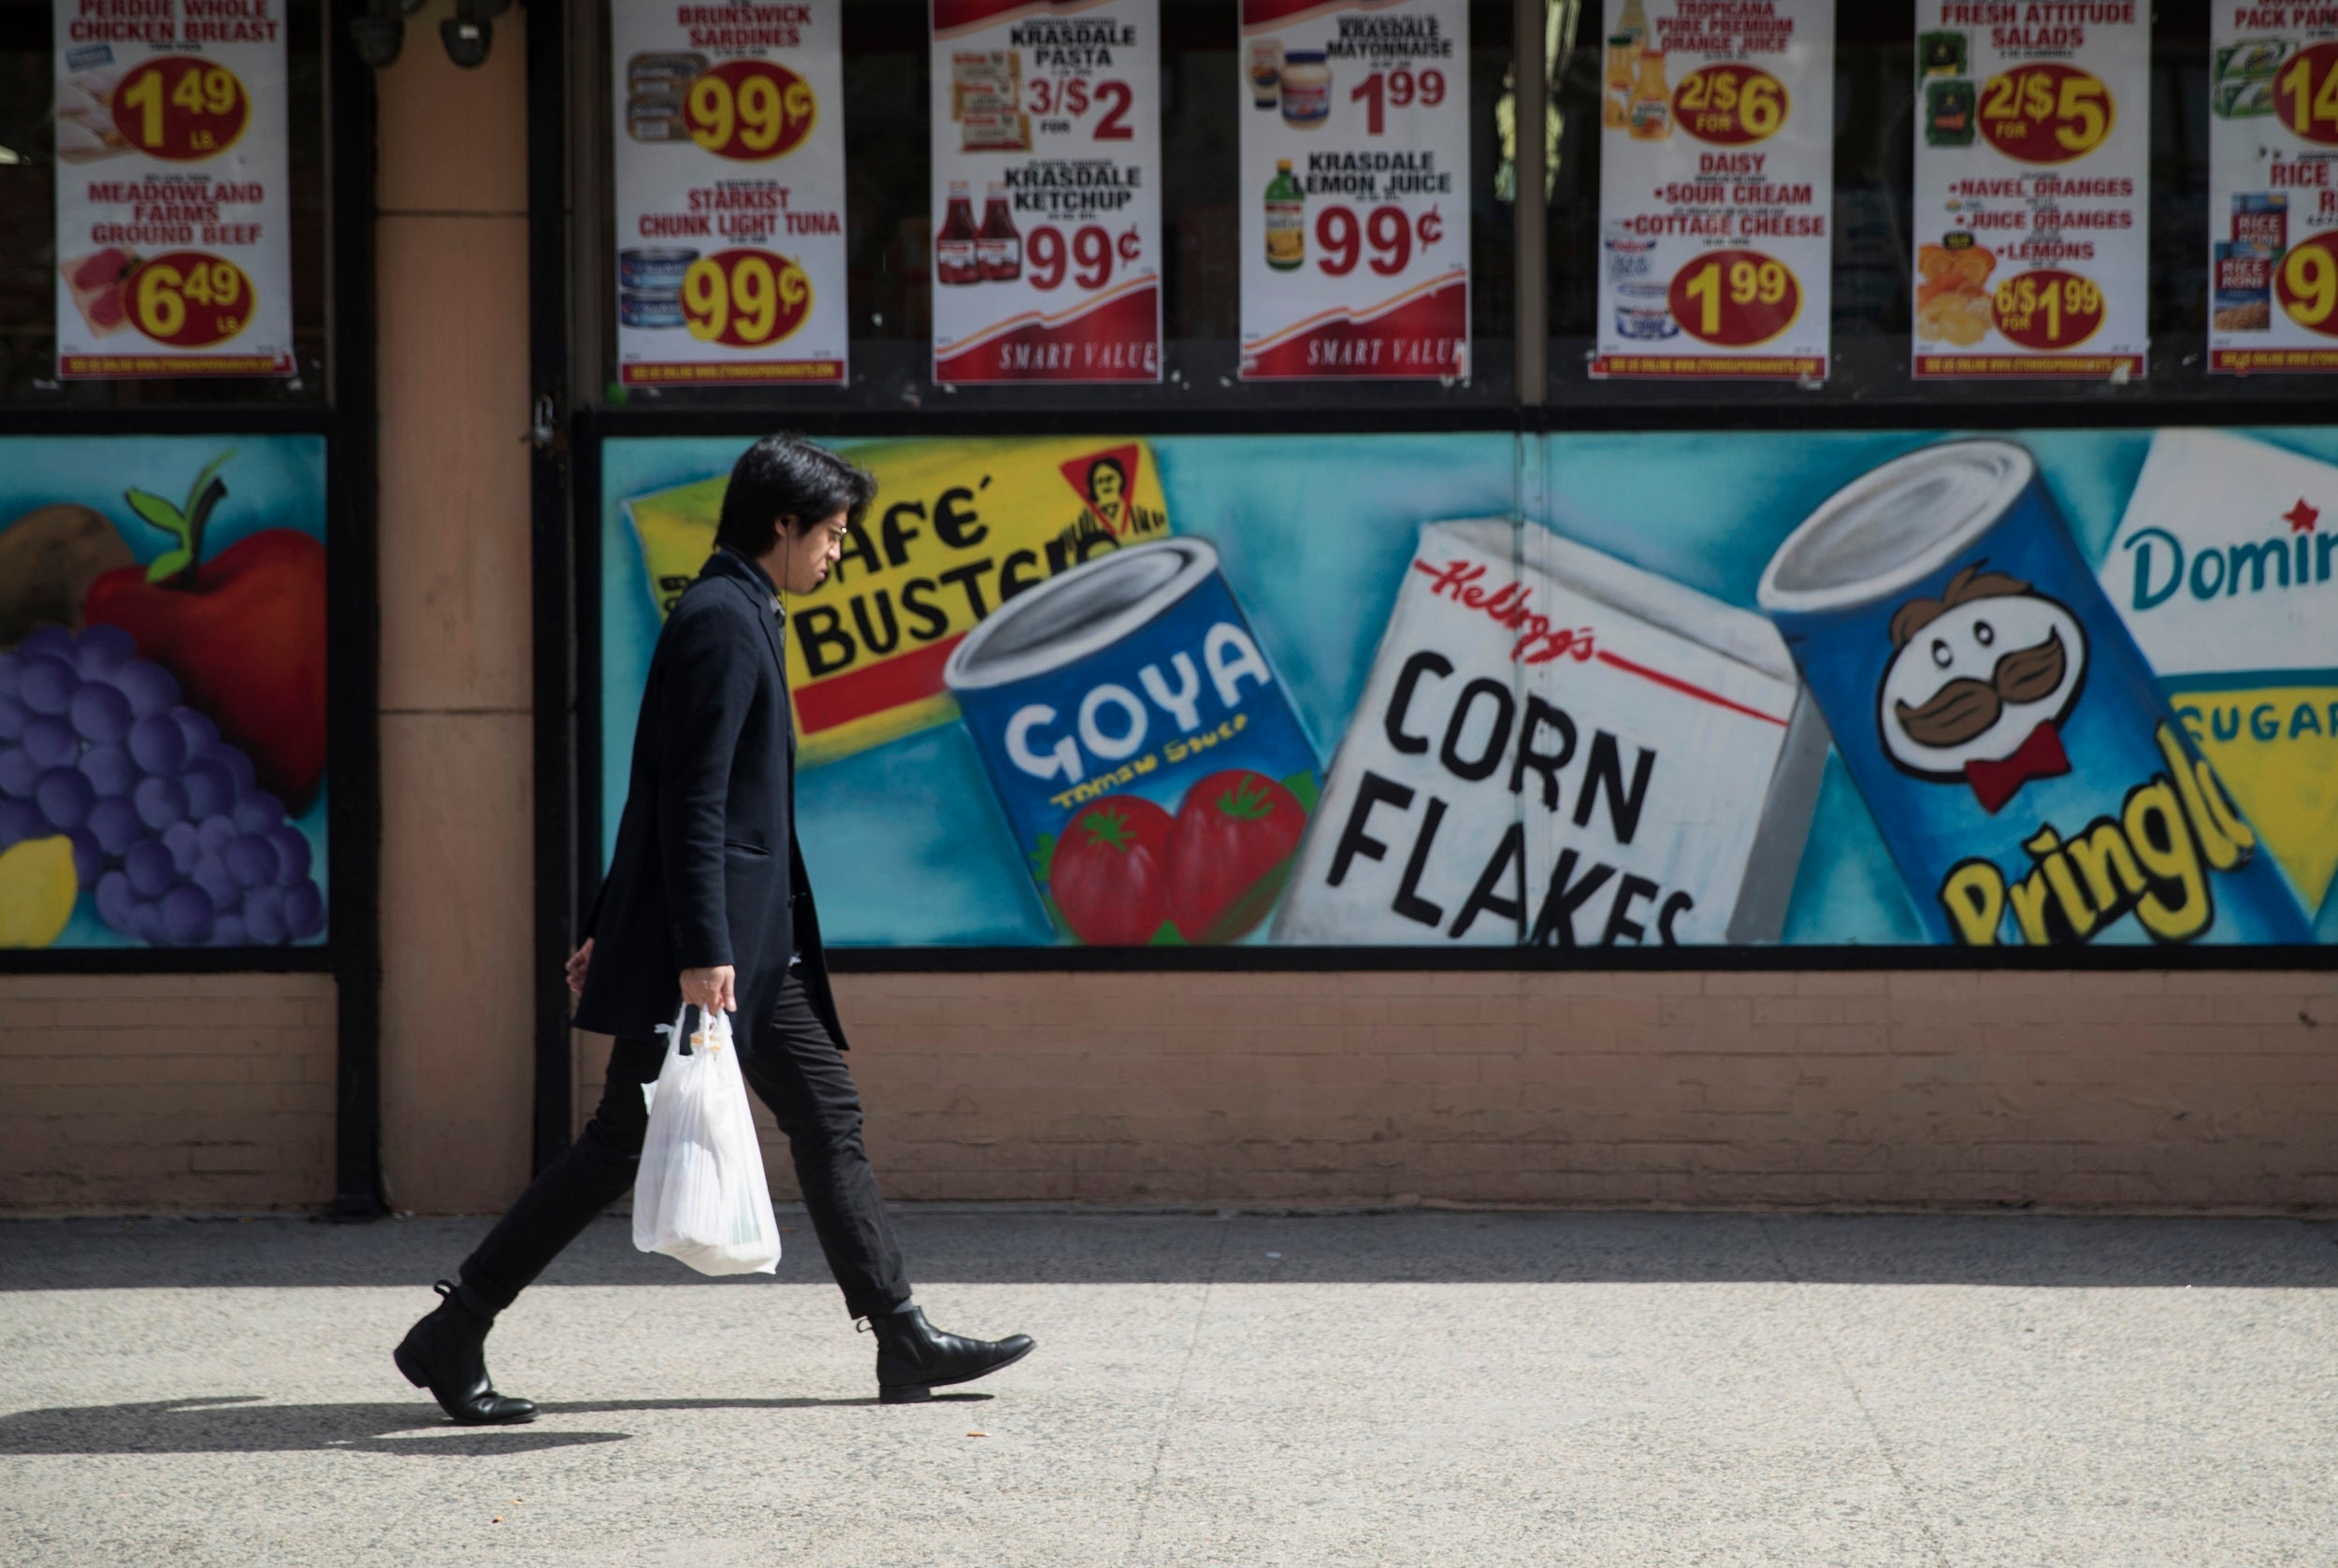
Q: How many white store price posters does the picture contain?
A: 7